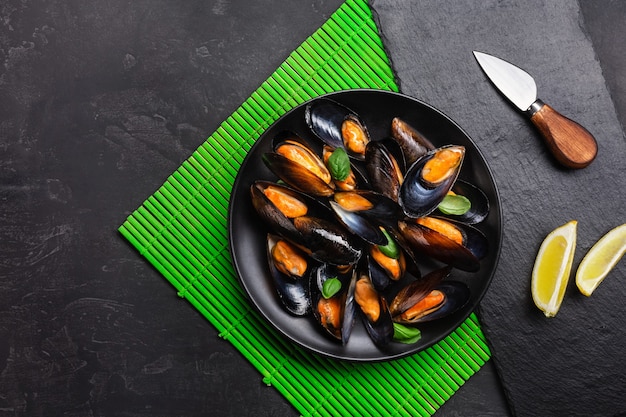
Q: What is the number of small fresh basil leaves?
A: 5